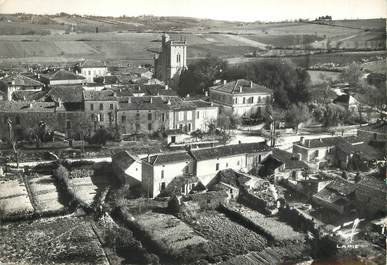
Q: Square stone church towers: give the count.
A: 1